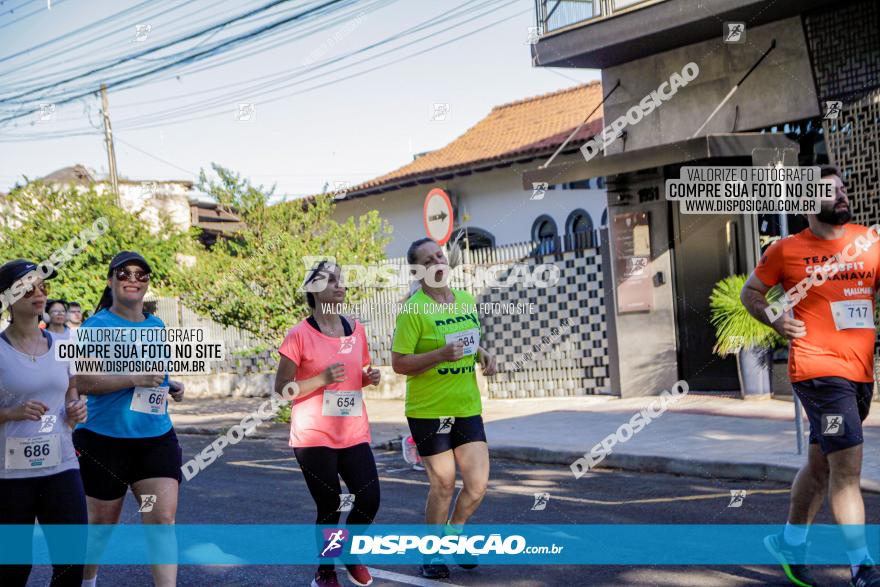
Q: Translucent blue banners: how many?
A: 1